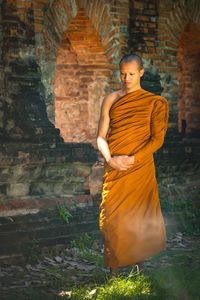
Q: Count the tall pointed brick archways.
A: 2